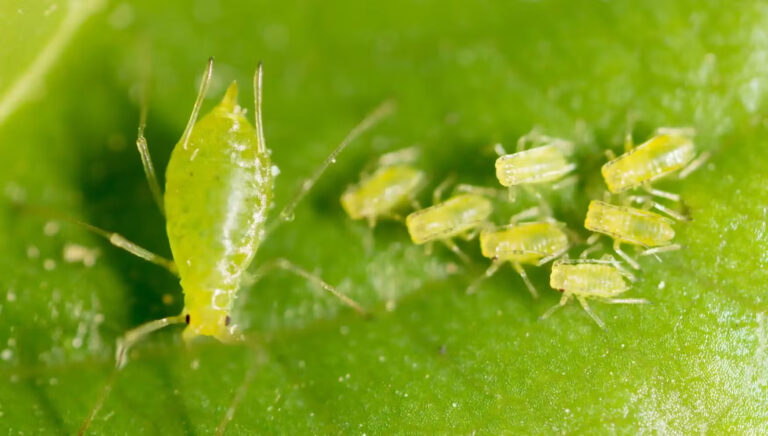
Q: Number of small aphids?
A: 7